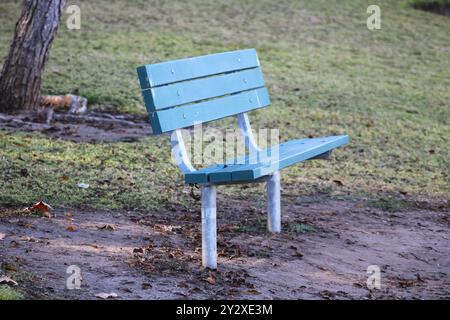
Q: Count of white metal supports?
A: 4